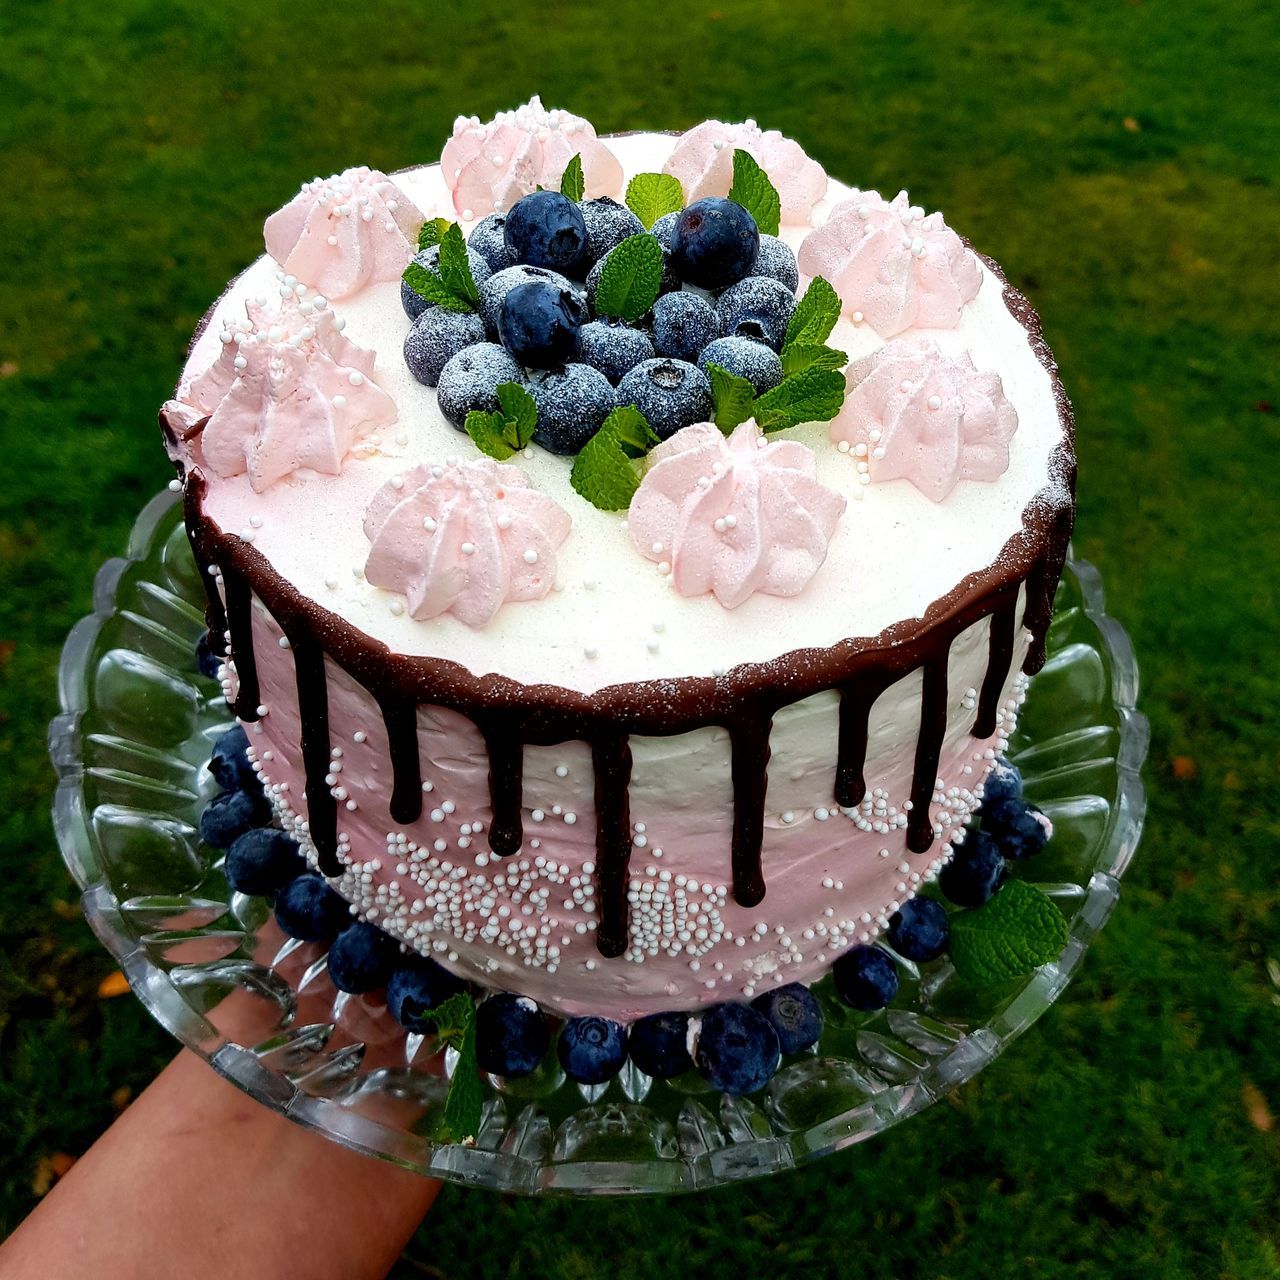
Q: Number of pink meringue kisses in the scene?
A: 8